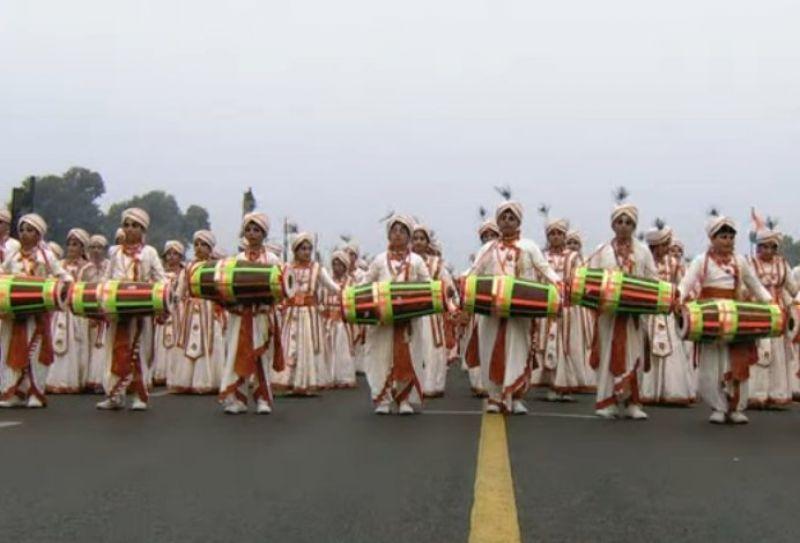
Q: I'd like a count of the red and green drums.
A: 7